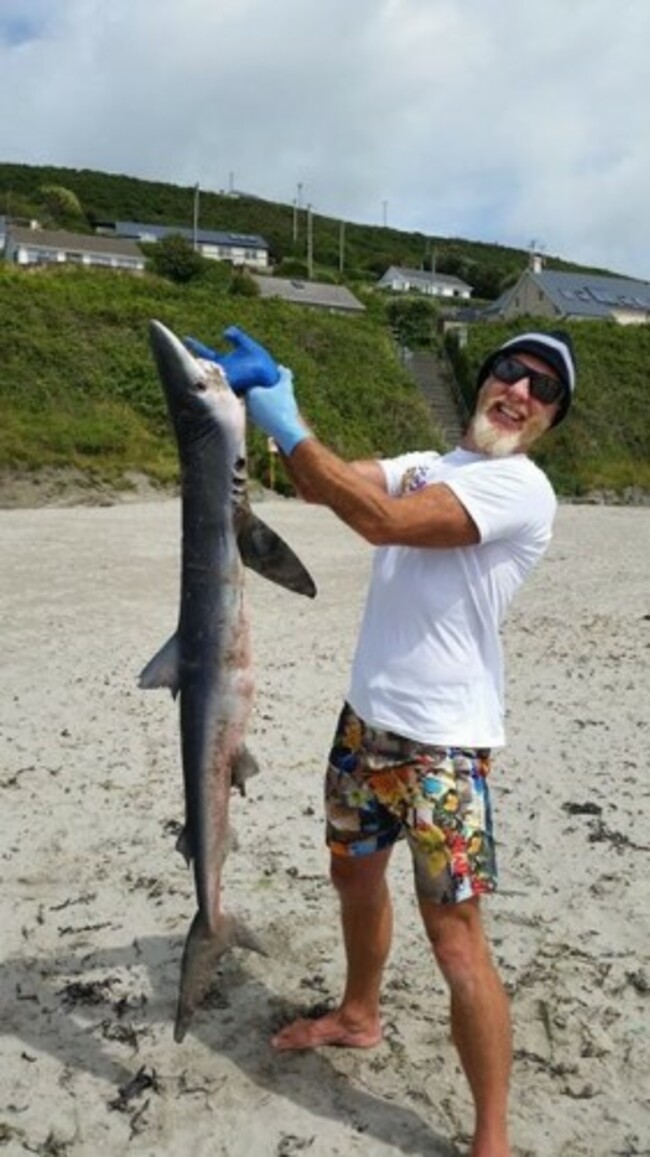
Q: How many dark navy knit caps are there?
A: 1